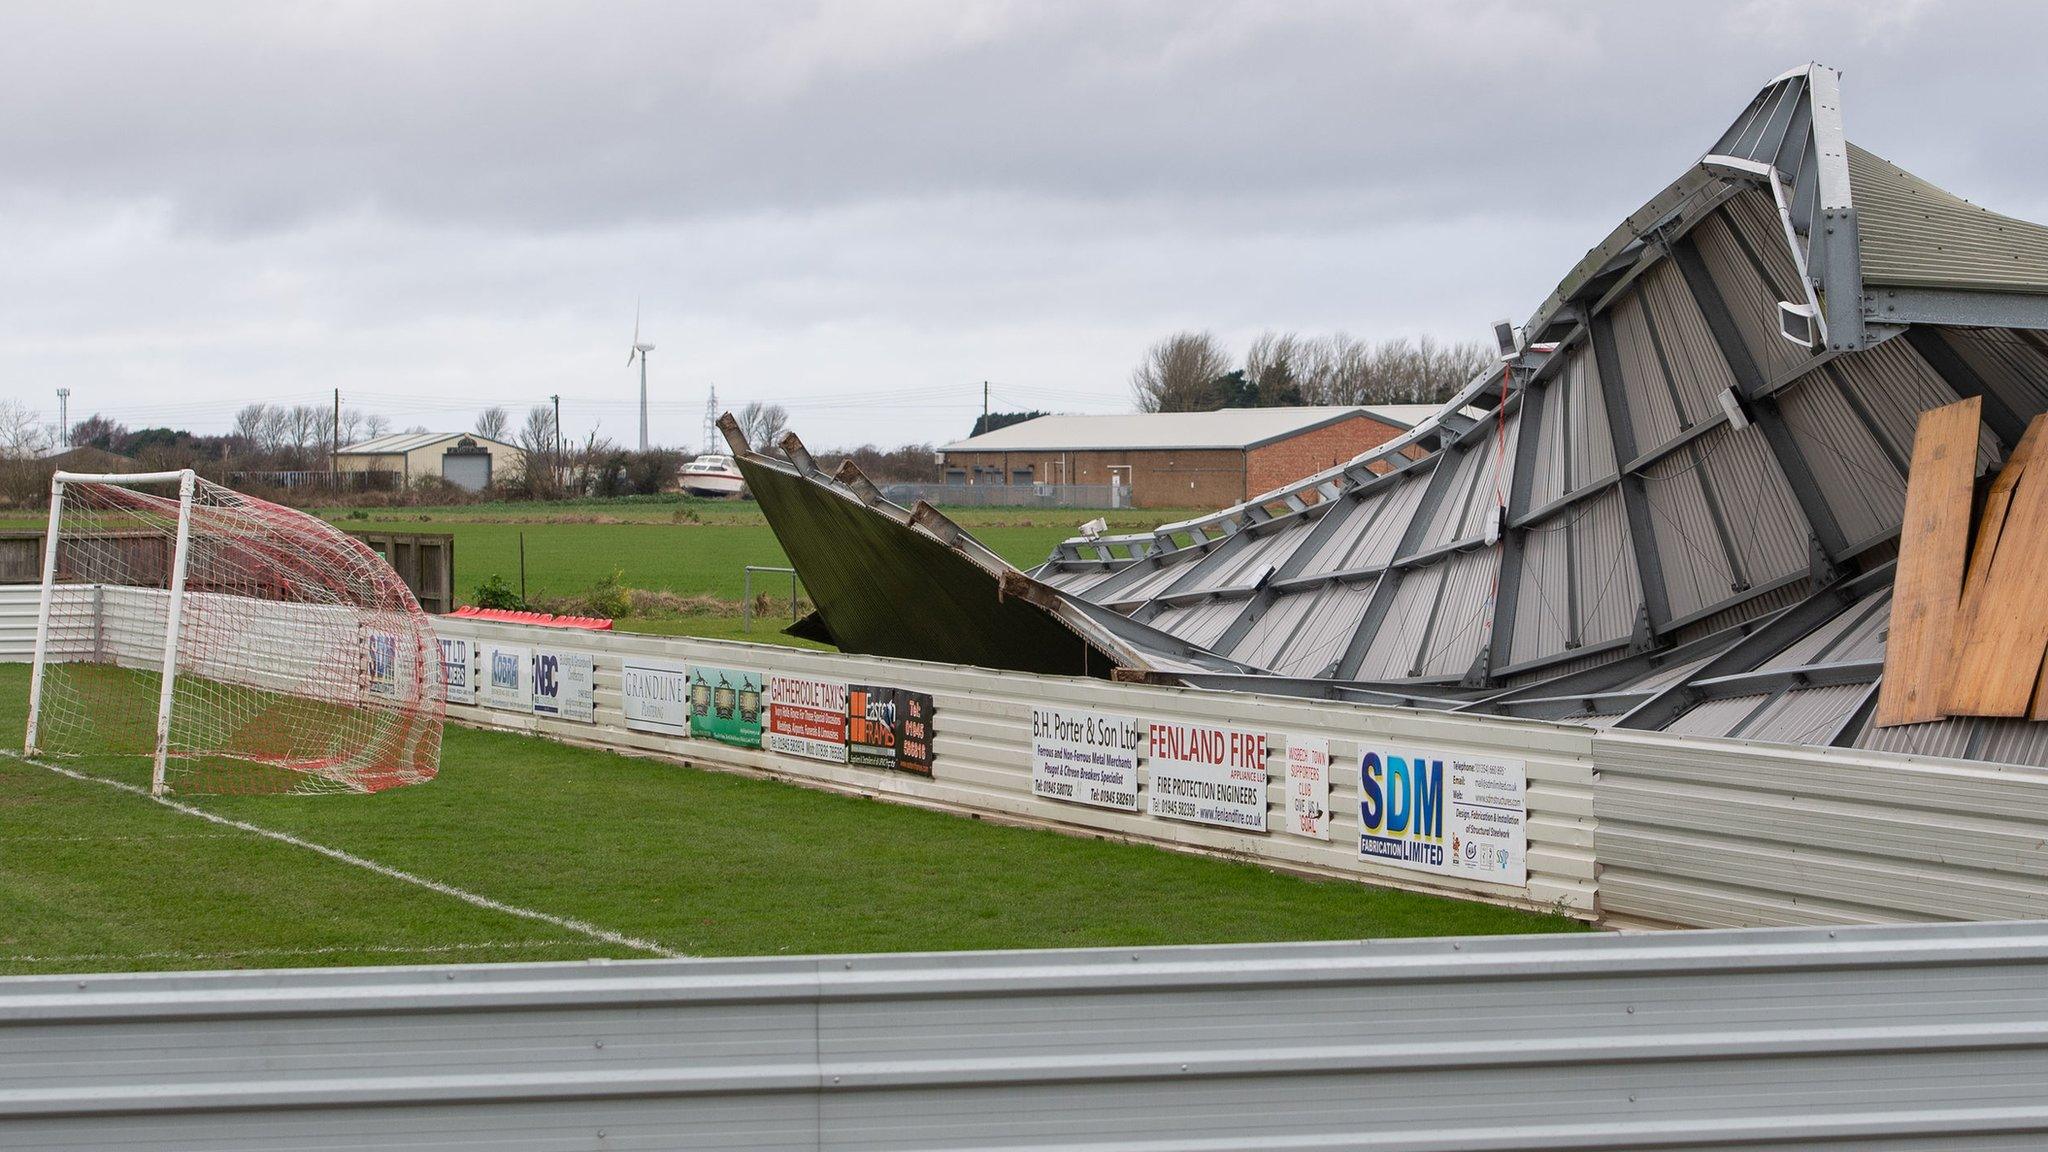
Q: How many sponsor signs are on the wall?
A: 12